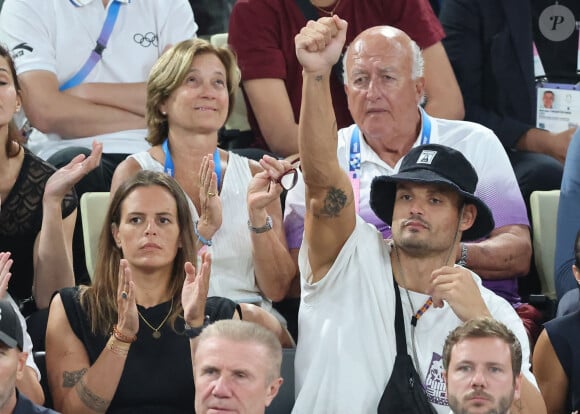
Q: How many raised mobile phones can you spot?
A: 0